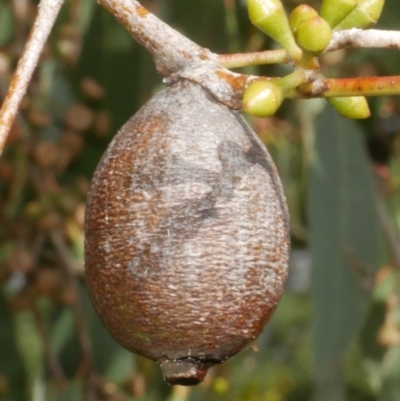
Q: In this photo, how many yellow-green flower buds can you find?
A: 7